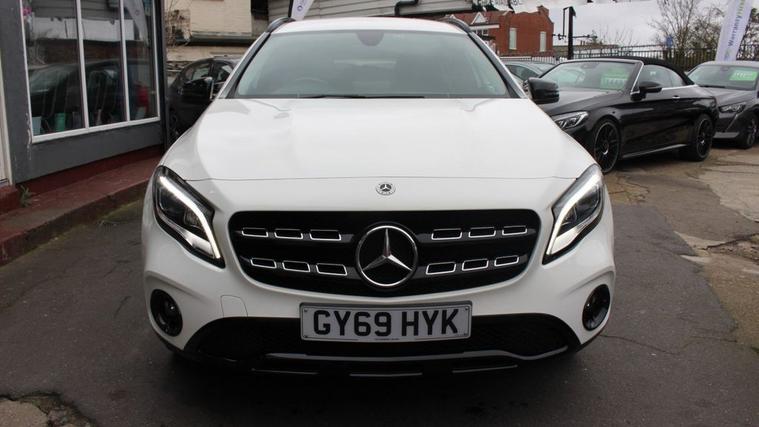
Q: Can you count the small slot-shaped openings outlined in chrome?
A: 12